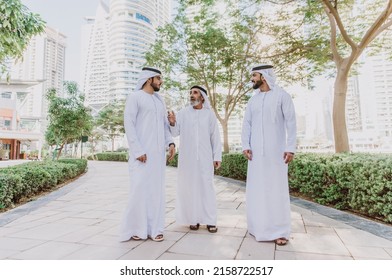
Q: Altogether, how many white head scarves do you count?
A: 3